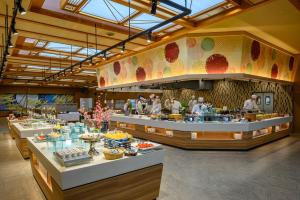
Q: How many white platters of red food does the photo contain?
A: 1